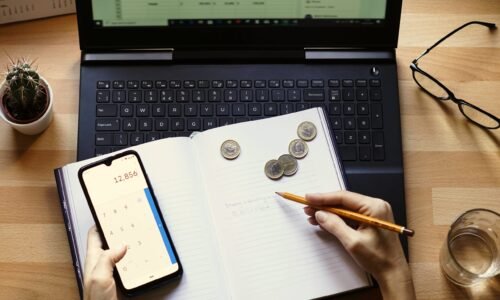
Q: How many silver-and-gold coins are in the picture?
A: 5